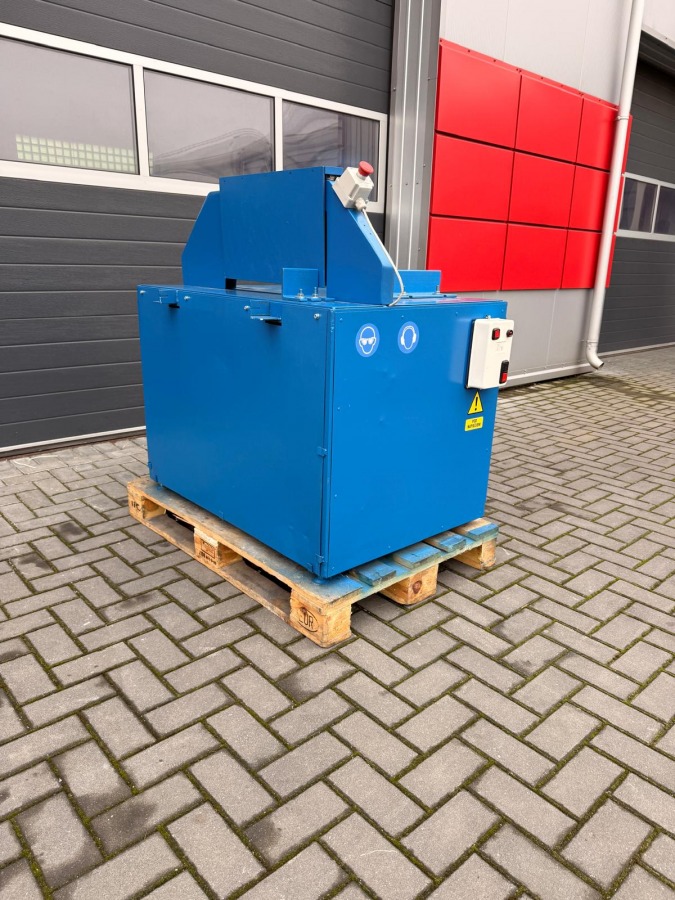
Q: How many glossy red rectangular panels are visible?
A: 9